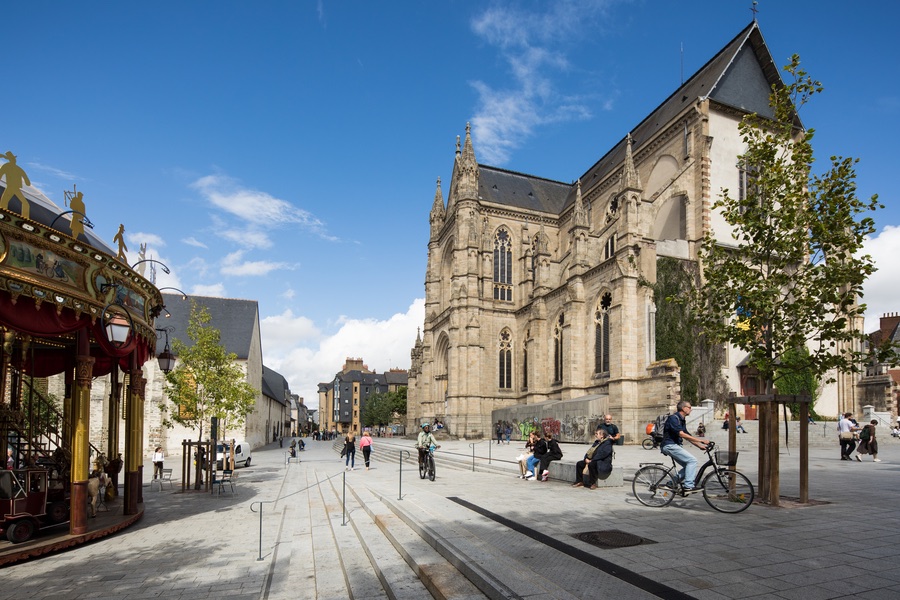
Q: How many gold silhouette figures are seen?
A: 3